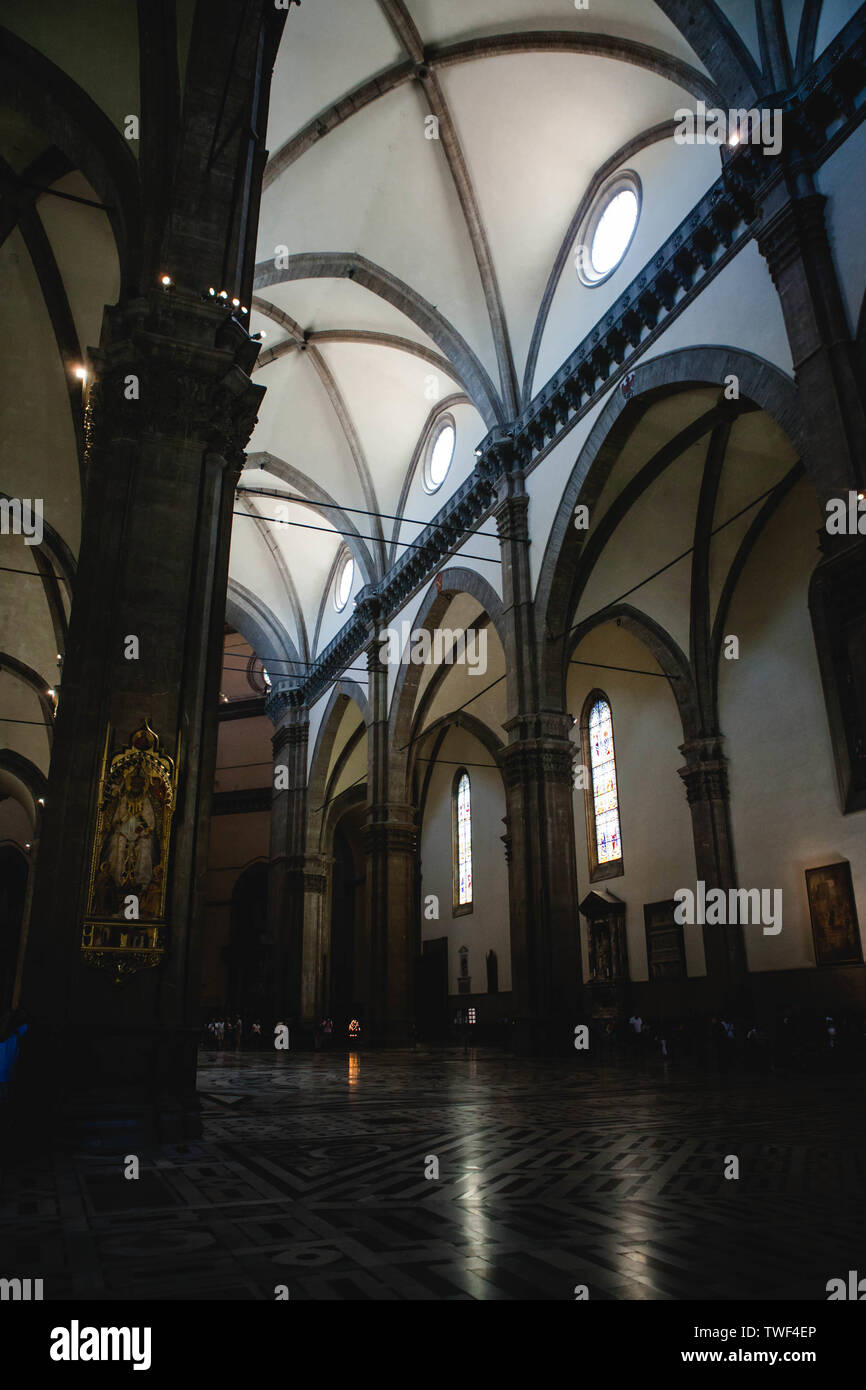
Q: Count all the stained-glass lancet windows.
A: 2